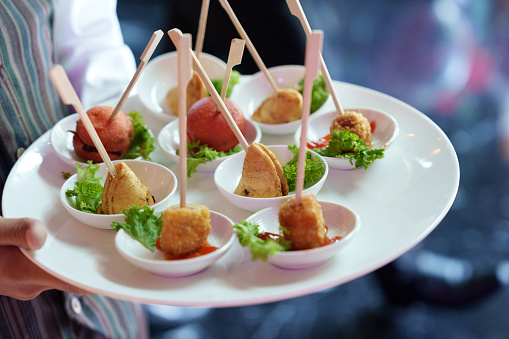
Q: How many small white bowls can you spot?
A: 9